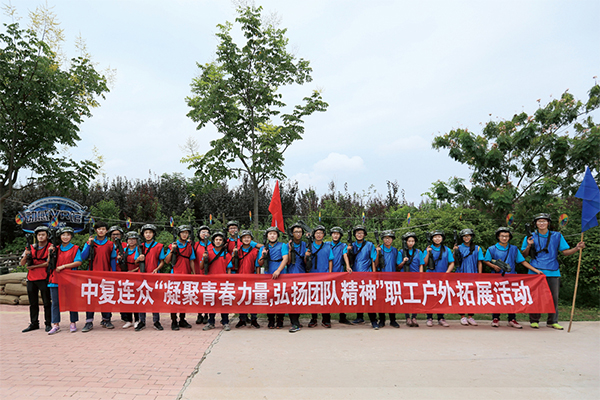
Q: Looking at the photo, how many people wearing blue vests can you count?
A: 11